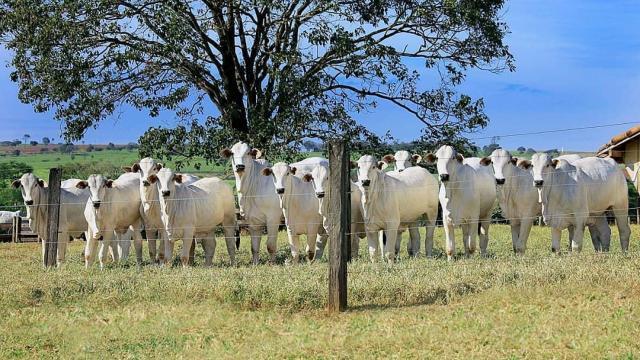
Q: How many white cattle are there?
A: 12